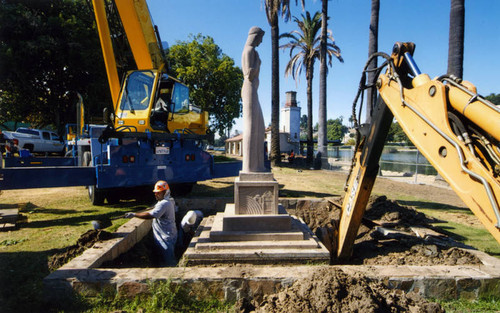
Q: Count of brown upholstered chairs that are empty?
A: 0